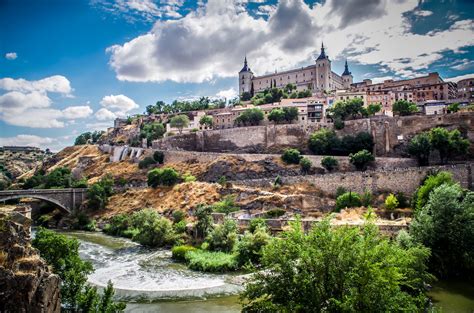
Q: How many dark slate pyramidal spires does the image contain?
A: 3